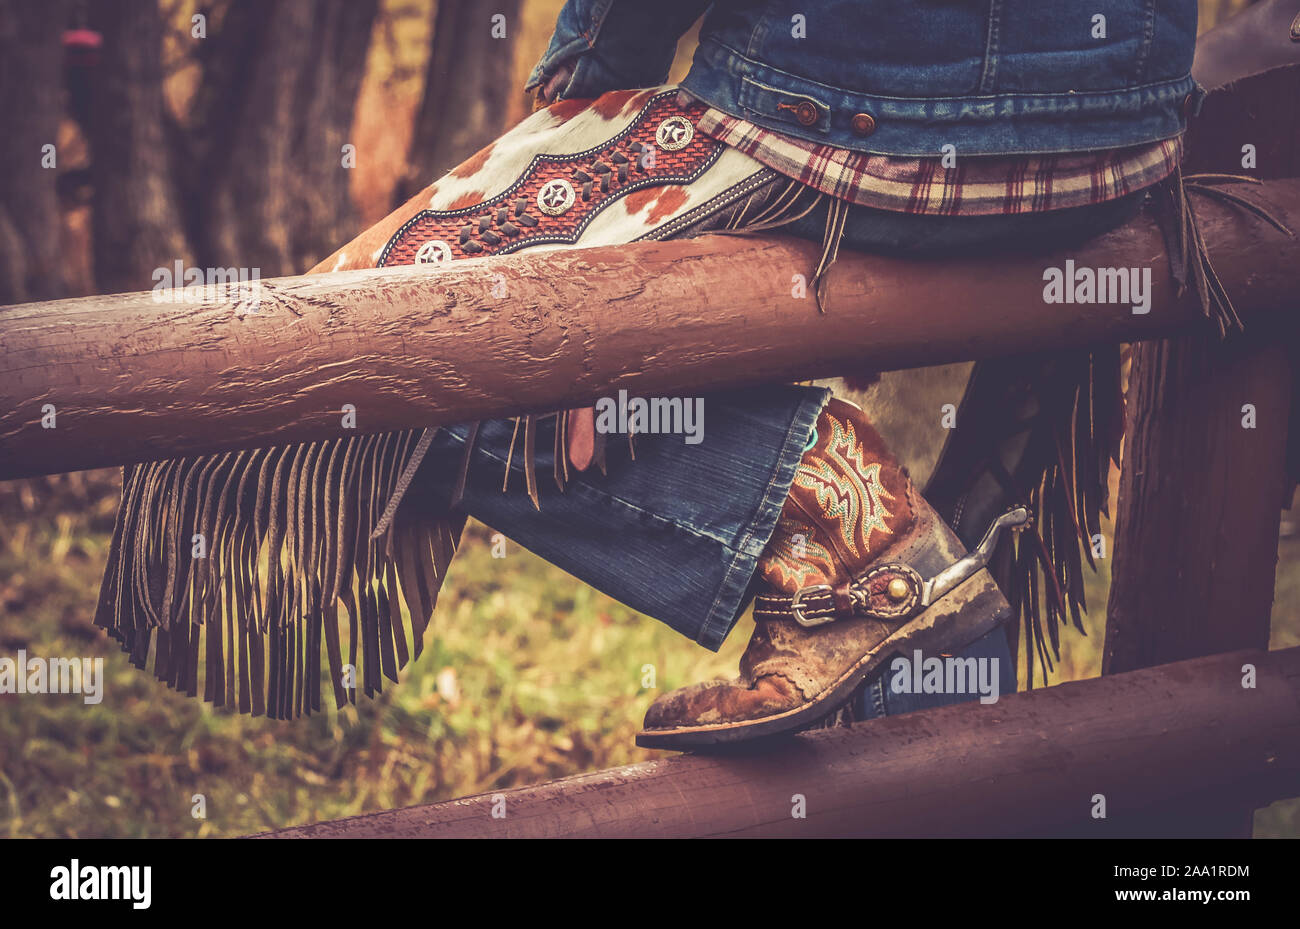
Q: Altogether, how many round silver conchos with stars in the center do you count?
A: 3